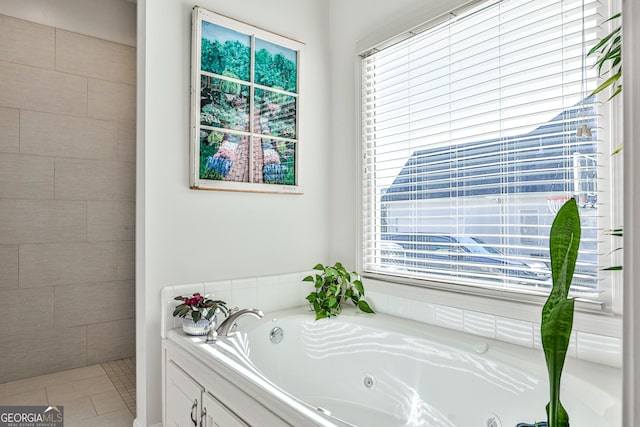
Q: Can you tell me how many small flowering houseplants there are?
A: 1